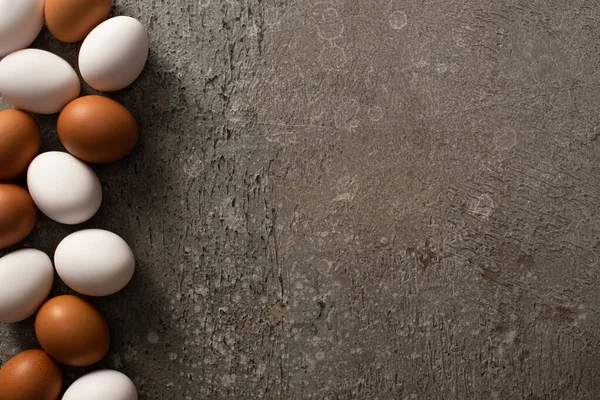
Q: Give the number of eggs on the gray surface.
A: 13